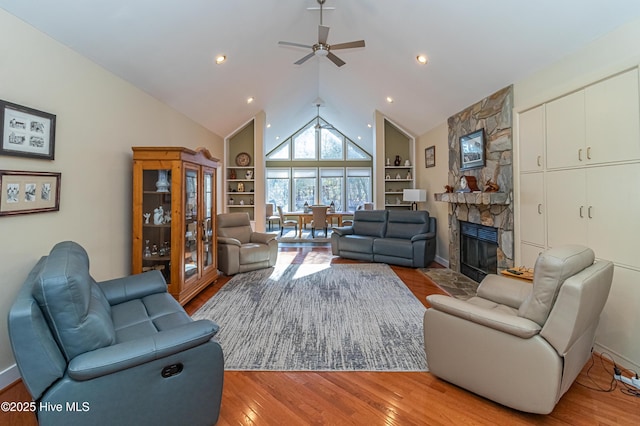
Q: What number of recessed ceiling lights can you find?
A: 8